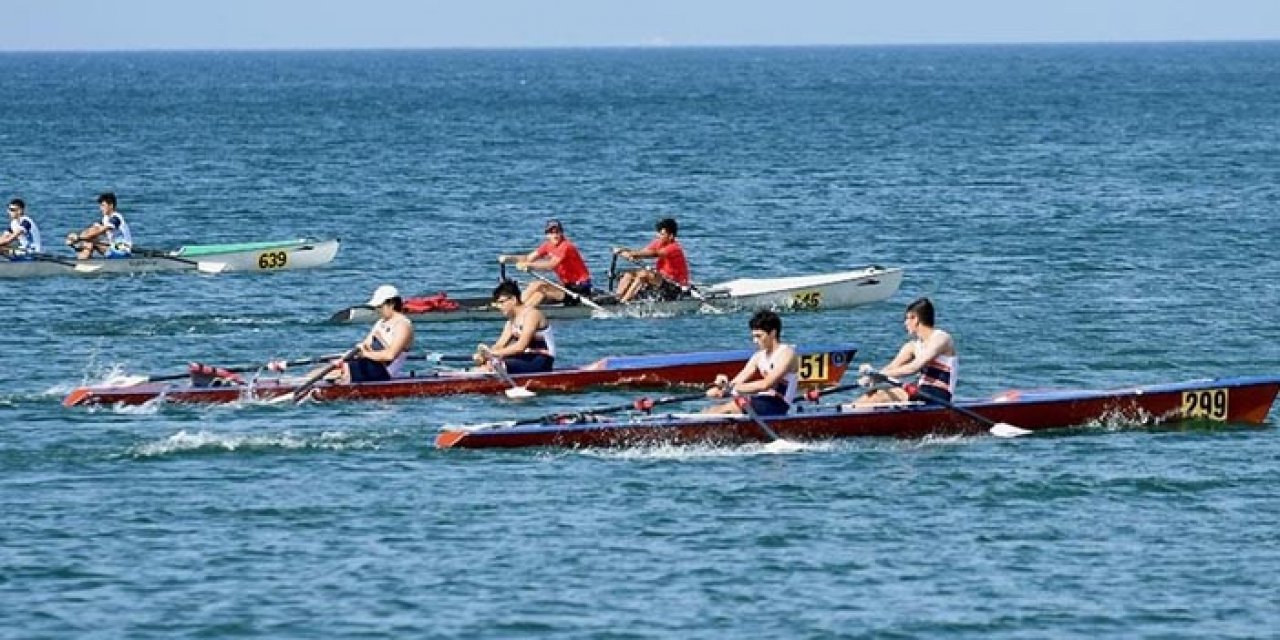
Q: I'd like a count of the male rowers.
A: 8